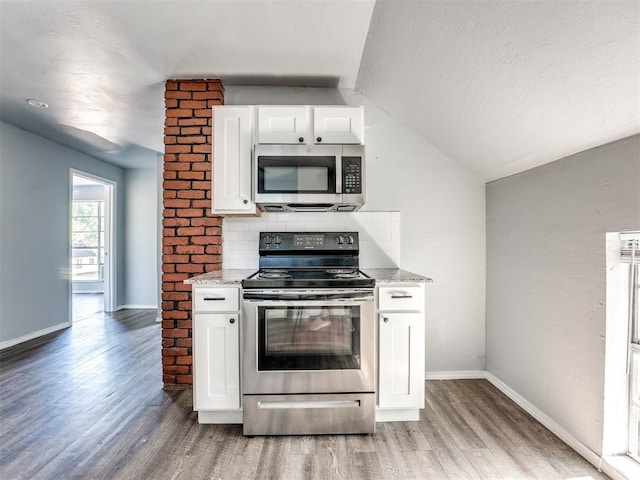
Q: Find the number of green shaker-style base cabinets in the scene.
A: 0